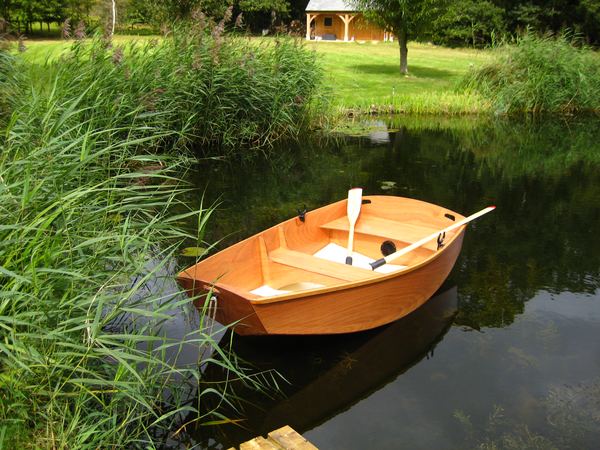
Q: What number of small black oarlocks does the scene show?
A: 2